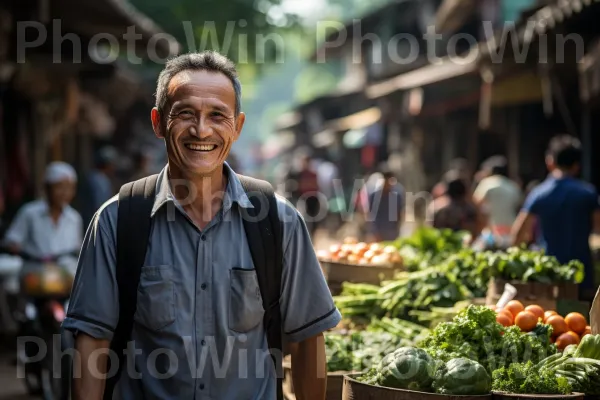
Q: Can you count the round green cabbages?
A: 2